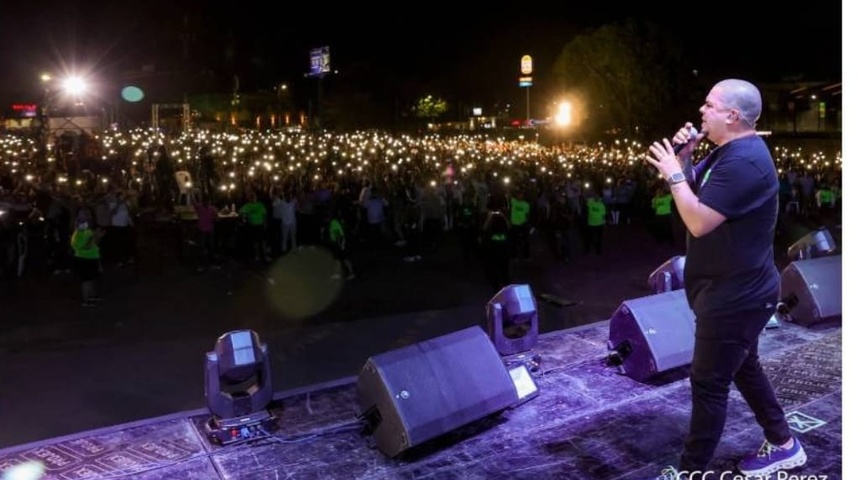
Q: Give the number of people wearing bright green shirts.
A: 7